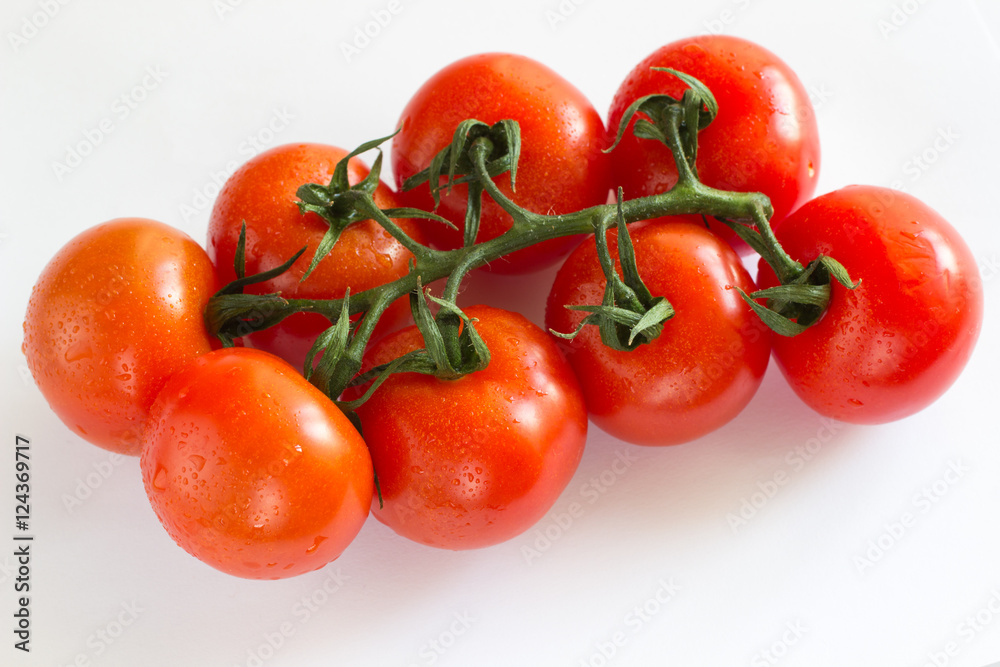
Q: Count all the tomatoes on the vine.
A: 8